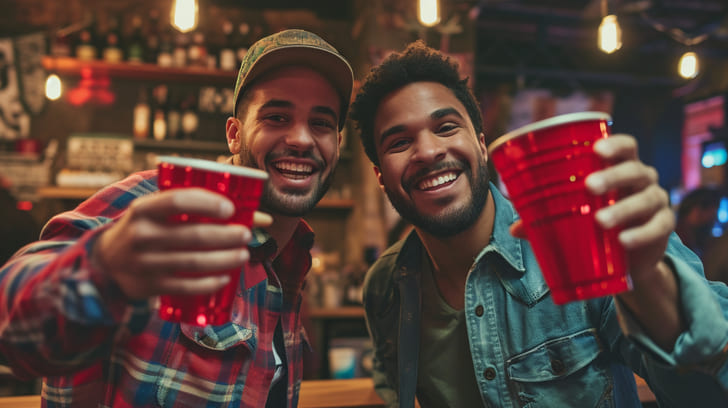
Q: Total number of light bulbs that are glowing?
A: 5